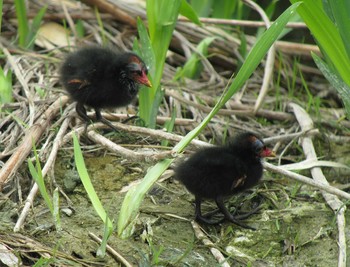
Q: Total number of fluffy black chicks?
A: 2